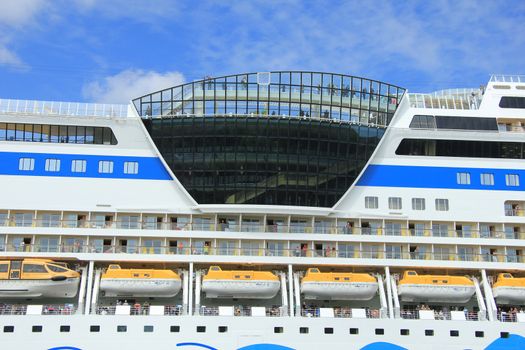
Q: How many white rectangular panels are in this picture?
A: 10